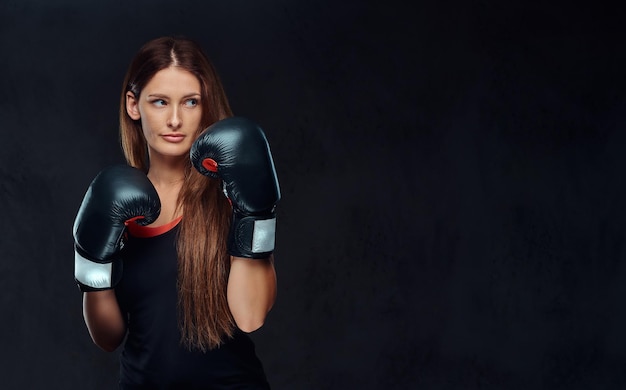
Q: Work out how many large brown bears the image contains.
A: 0